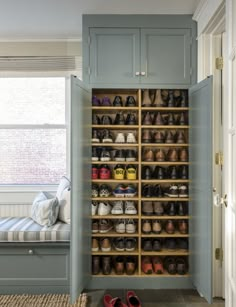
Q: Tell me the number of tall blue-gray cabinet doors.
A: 2